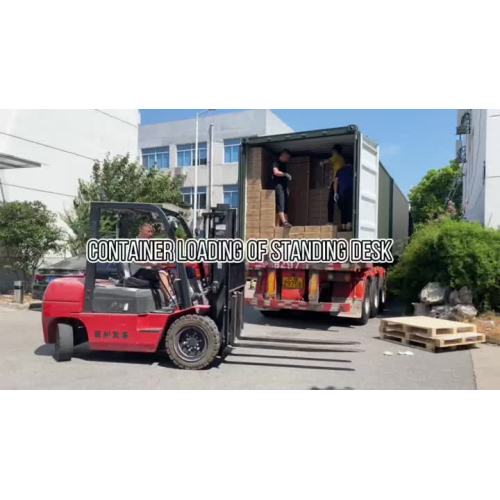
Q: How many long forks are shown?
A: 2